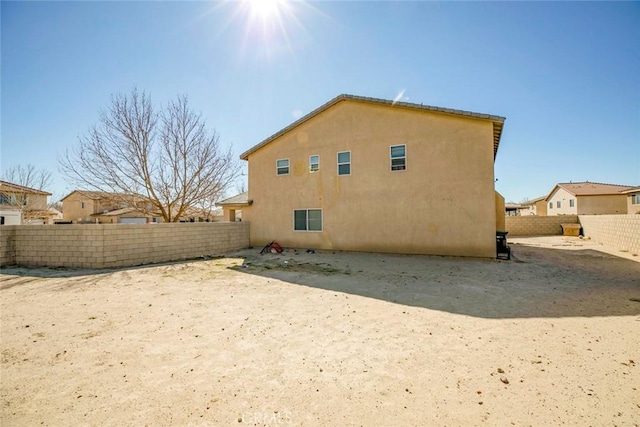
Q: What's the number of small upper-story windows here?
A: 4